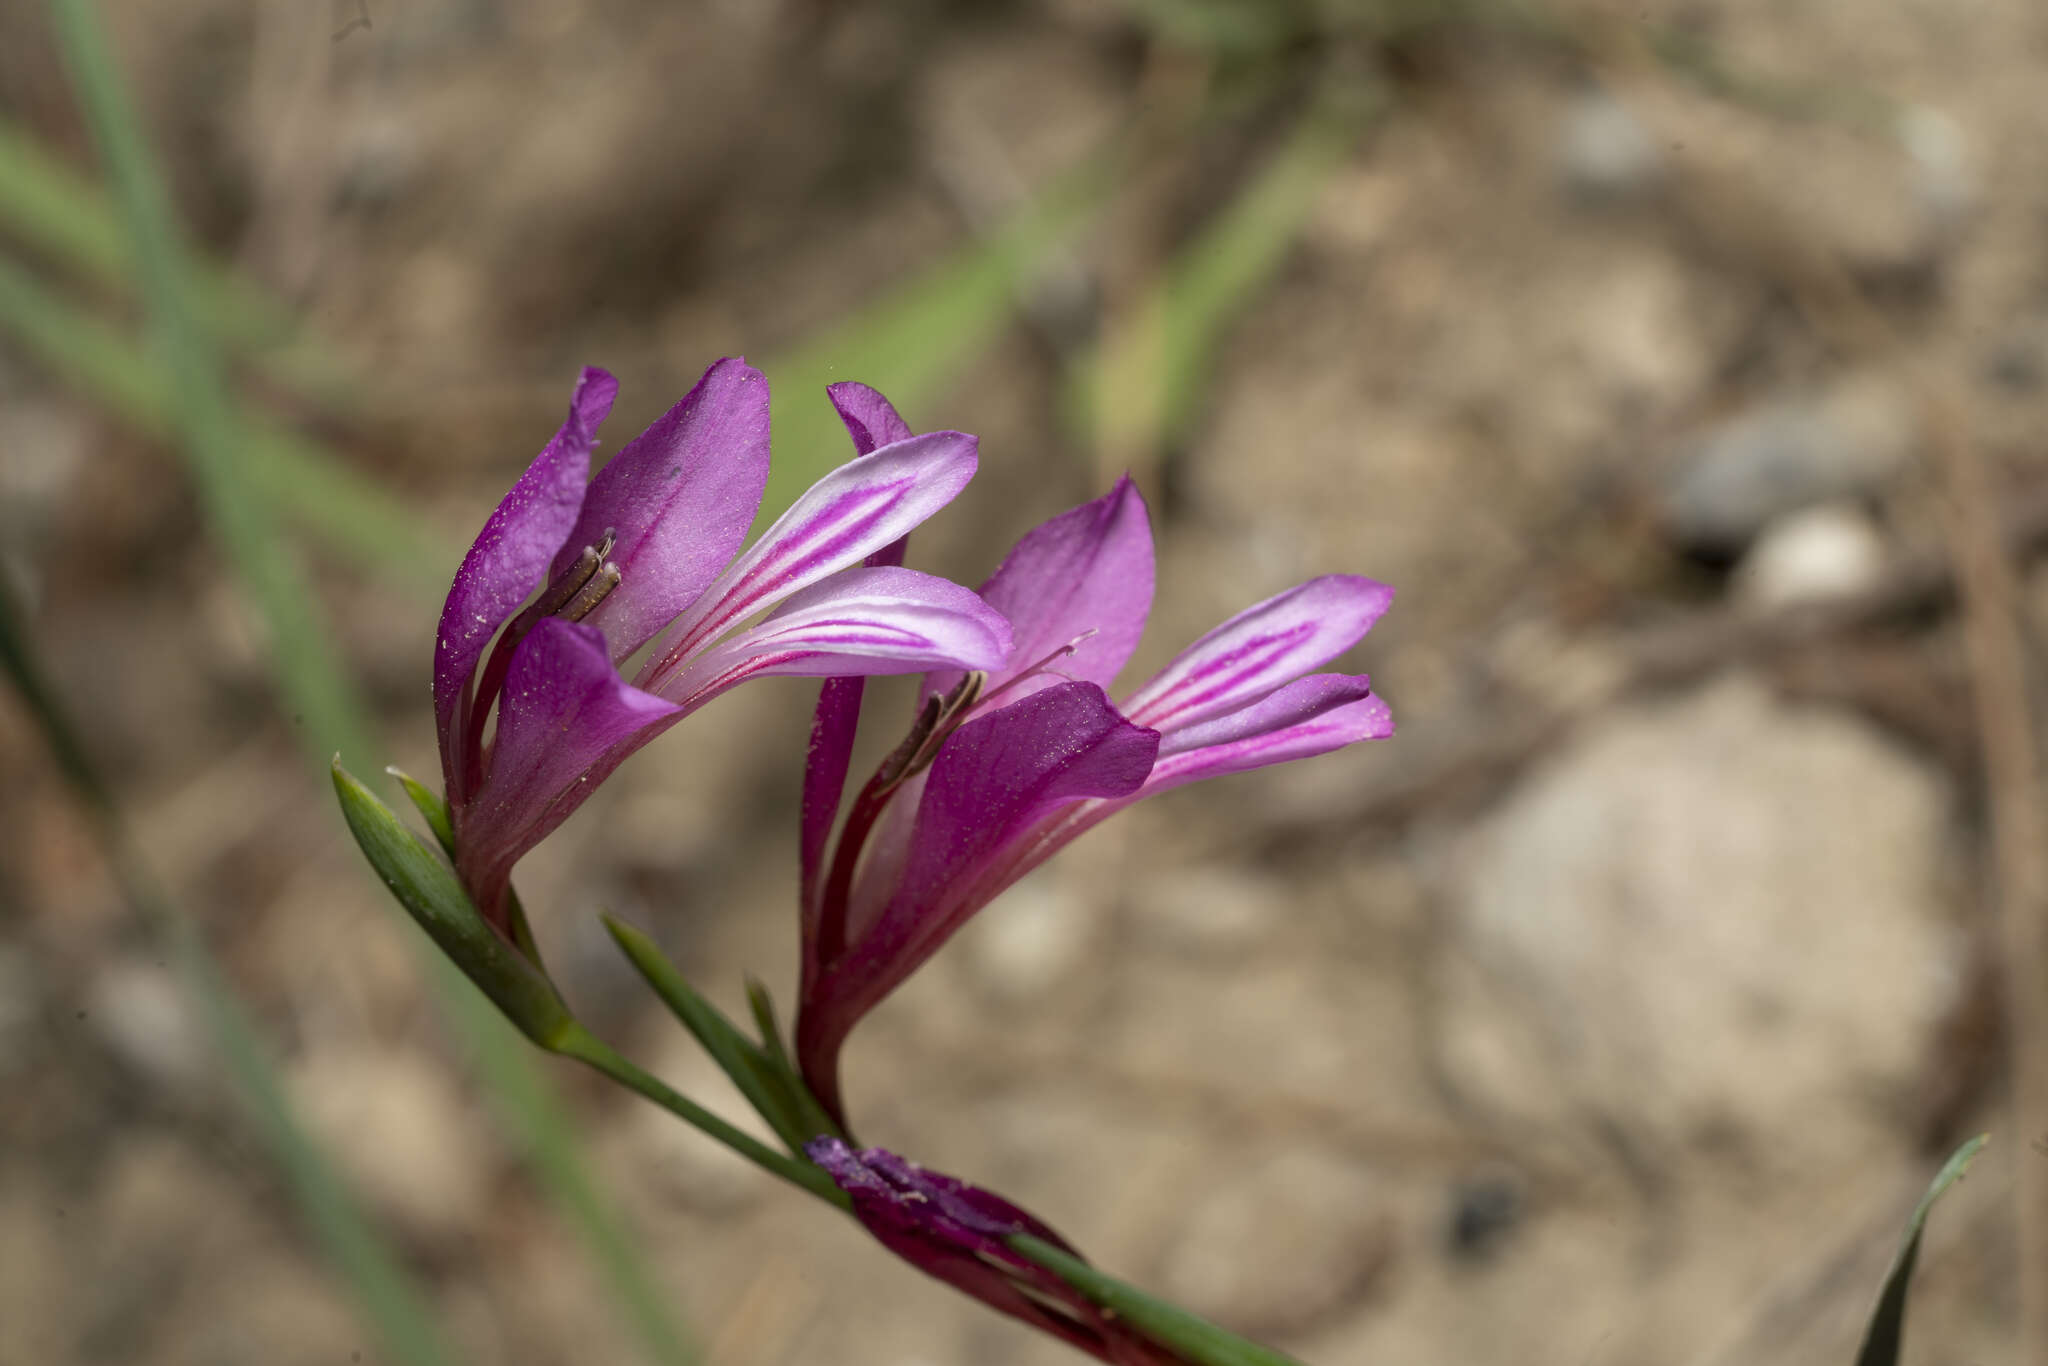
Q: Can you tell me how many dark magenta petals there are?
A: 6